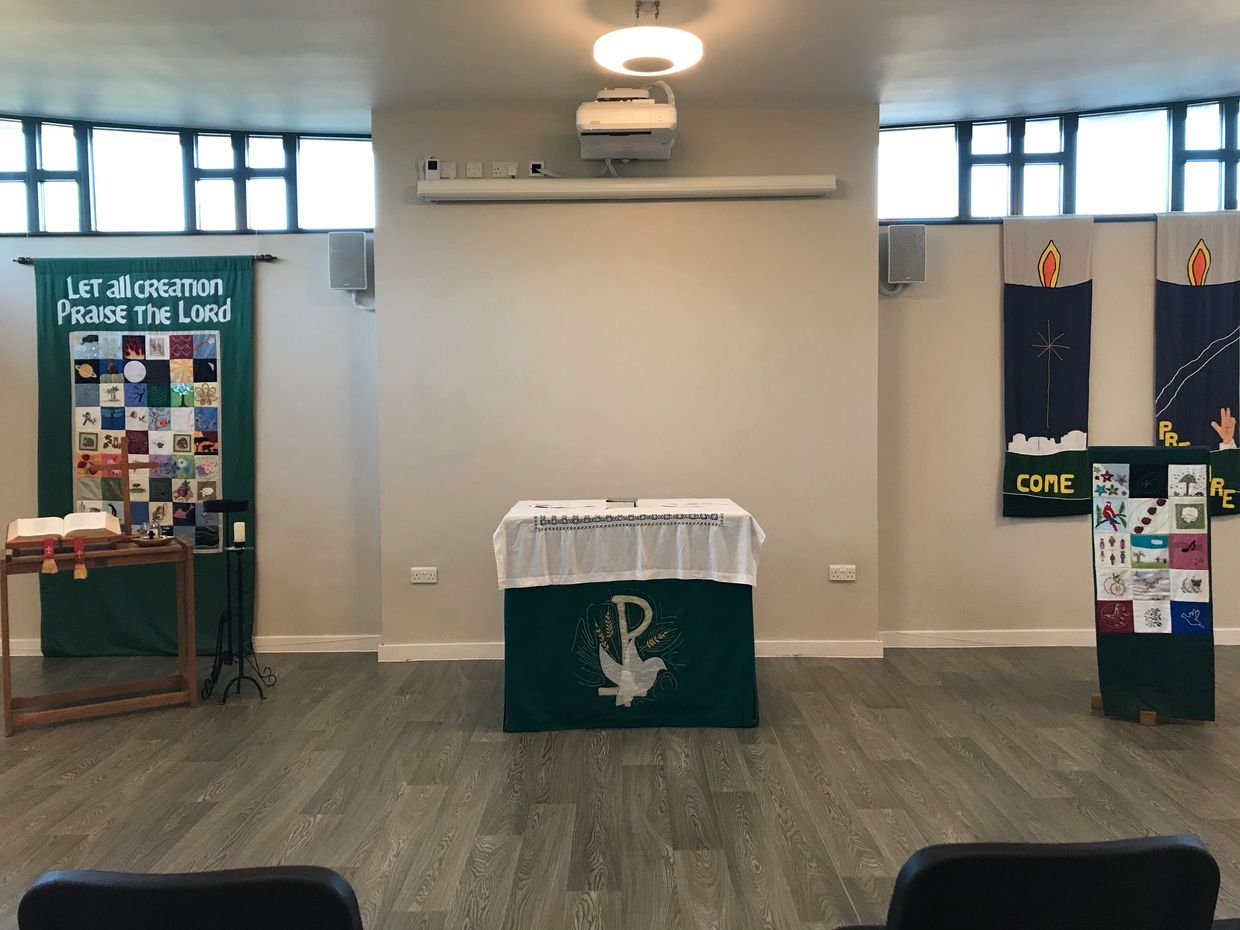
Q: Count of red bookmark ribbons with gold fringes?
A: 2